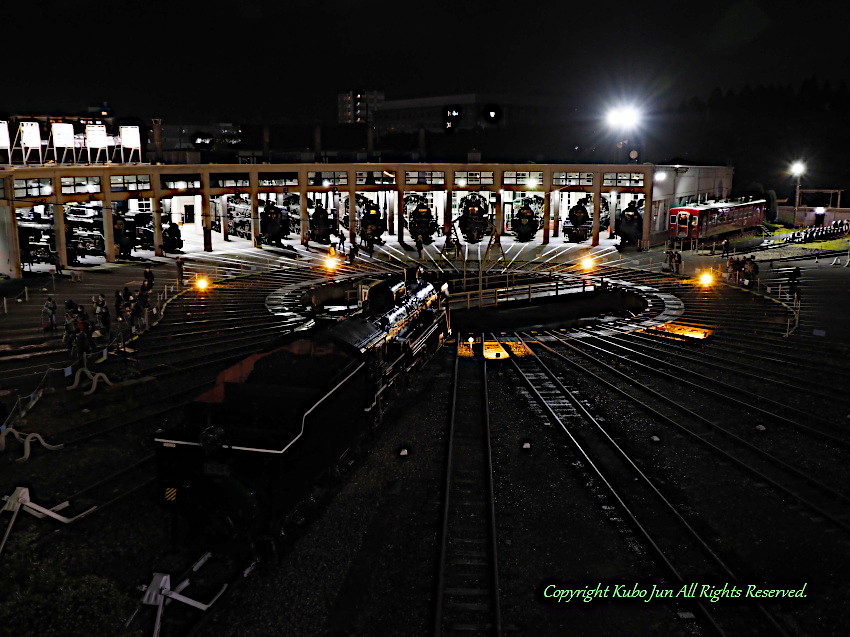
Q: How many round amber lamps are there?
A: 4